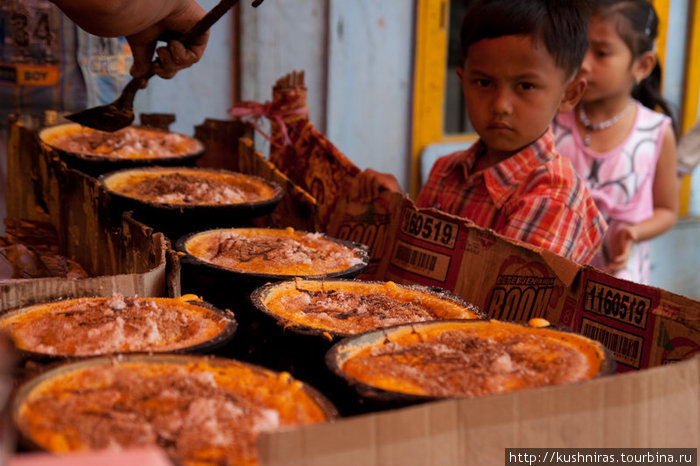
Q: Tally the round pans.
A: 7